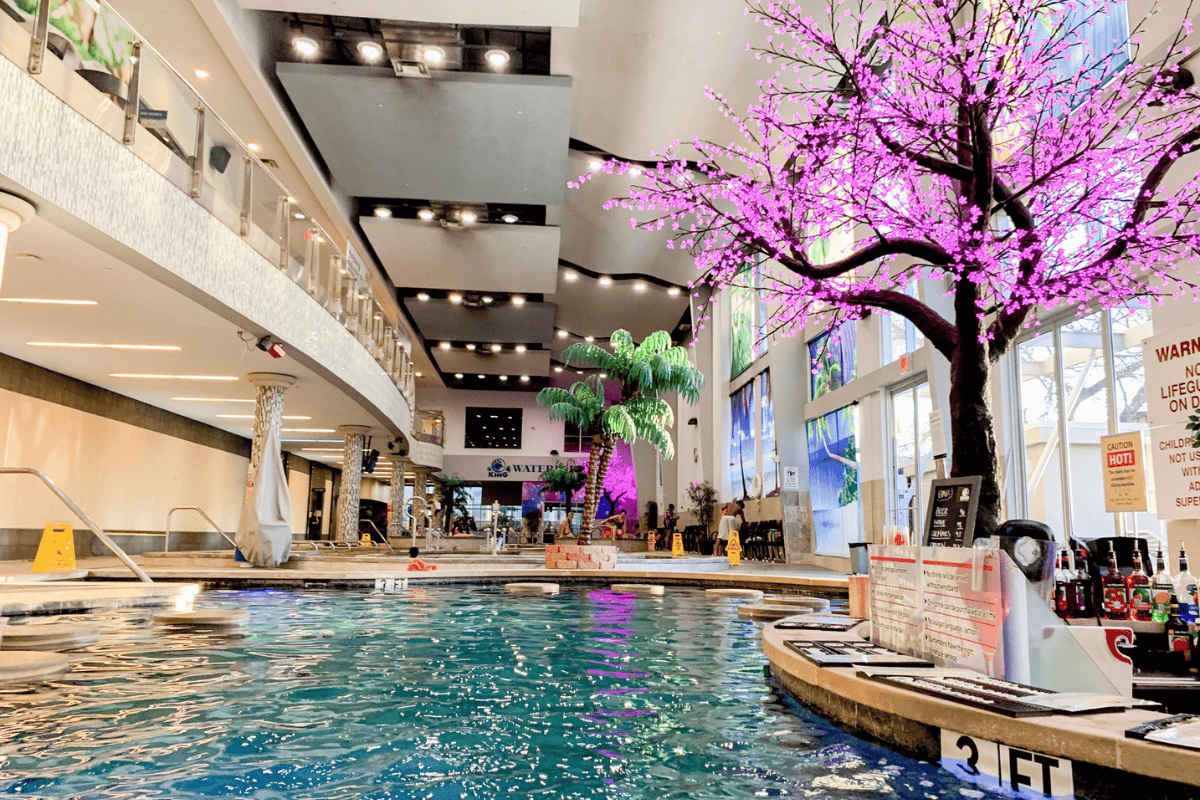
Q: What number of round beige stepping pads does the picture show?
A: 8